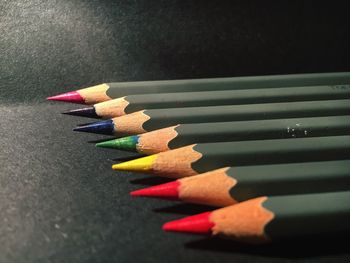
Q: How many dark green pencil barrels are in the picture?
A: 7